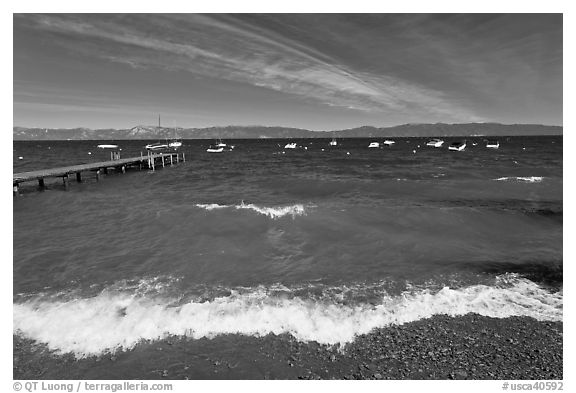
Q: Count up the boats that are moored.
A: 12